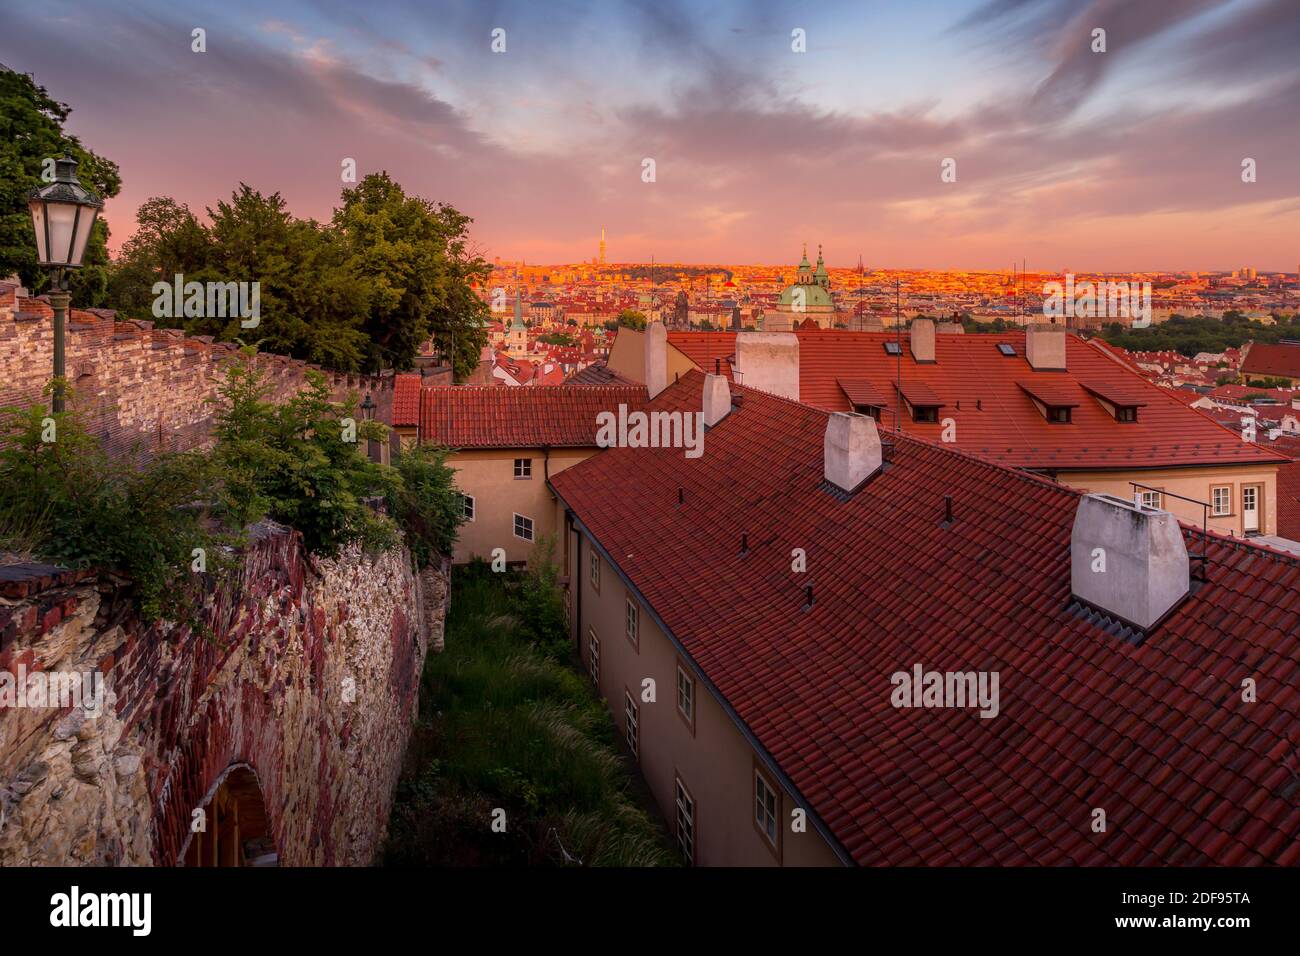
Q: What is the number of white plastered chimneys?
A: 7